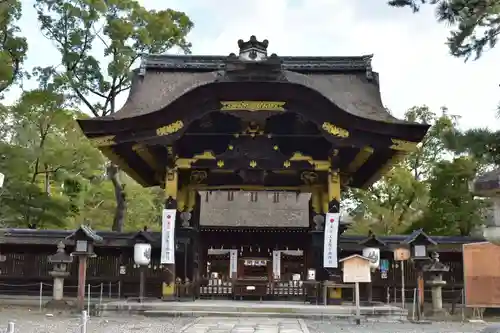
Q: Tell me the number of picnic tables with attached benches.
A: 0